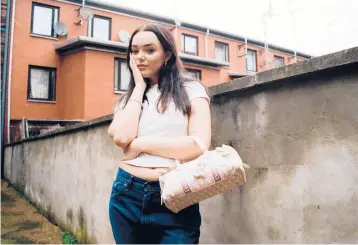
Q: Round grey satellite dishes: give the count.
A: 3